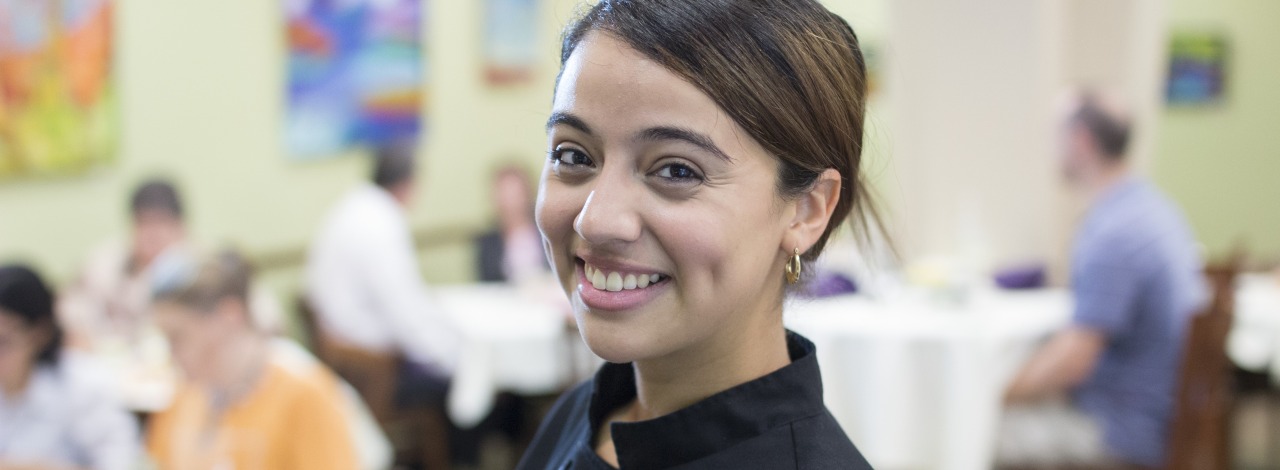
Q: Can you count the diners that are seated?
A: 6